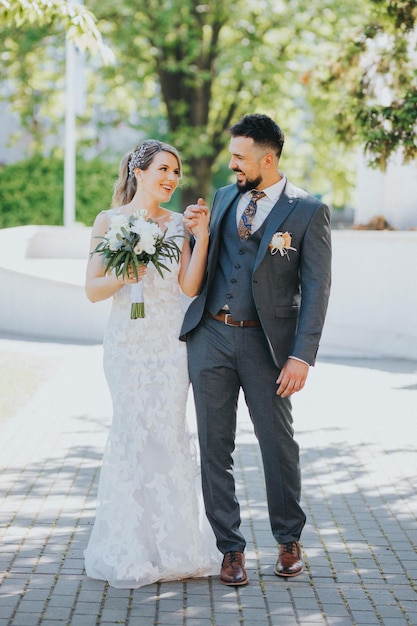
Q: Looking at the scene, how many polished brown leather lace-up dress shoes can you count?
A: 2